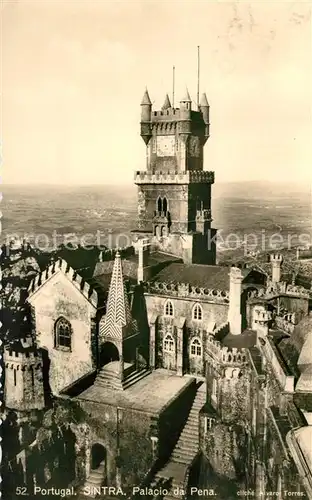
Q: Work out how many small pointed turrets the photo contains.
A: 4